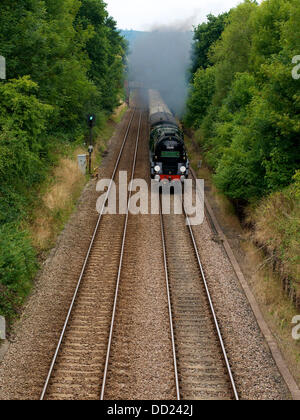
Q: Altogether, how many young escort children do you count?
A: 0